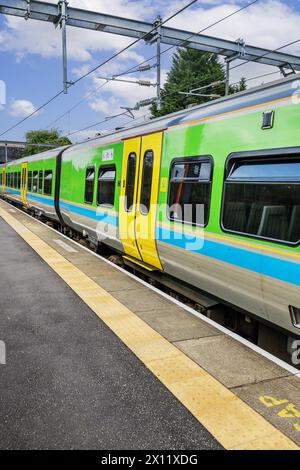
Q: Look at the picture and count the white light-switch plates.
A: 0